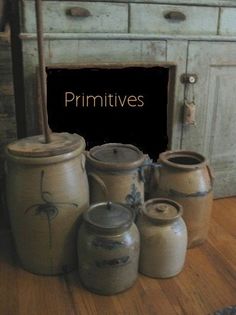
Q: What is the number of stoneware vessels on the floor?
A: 5